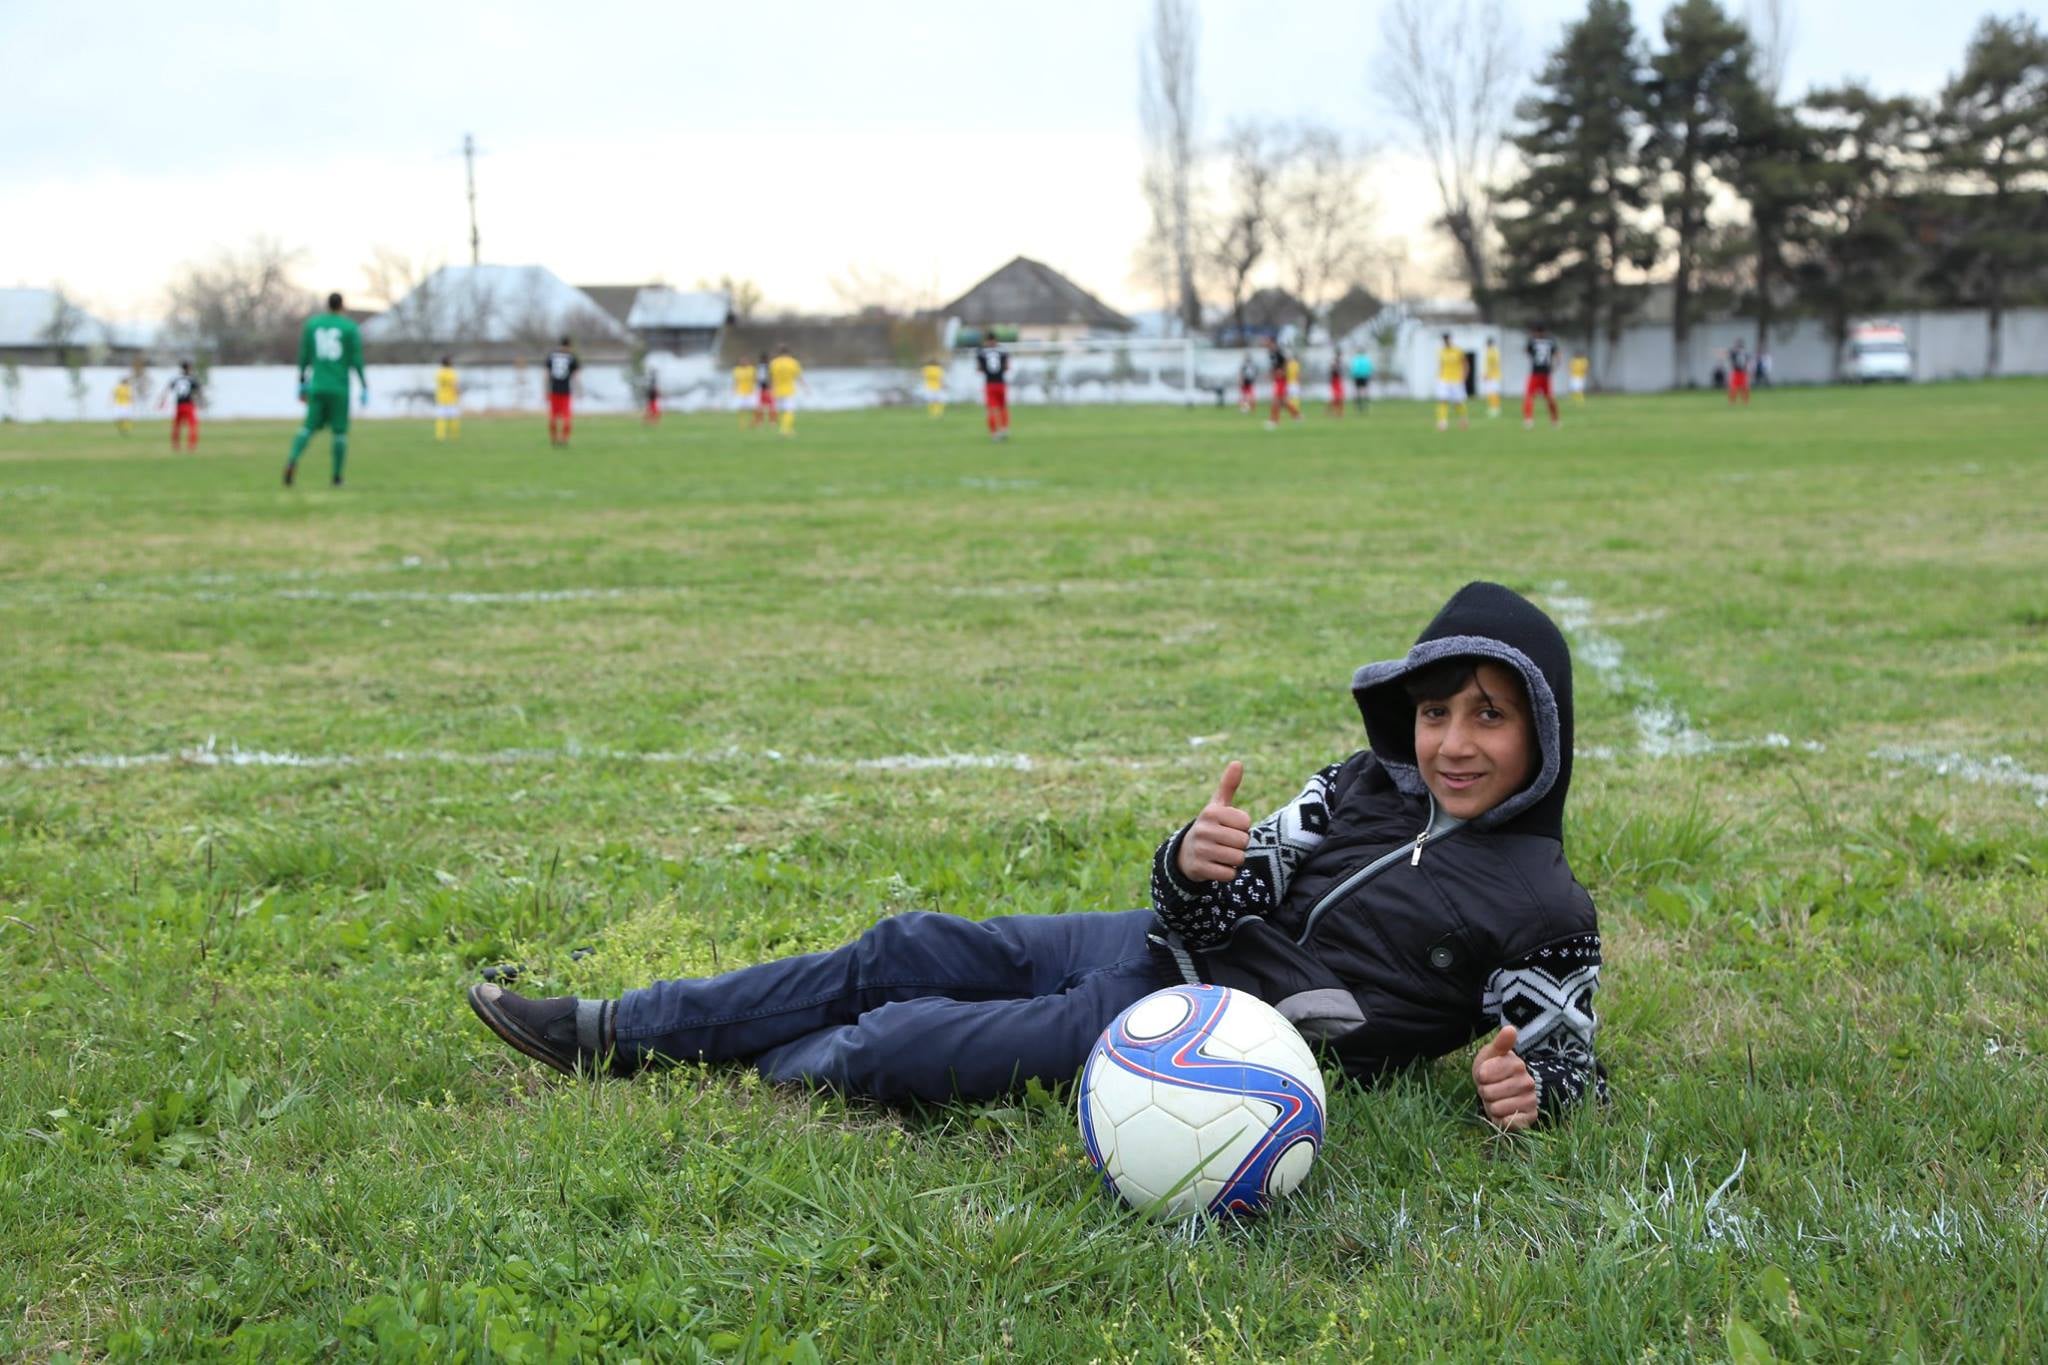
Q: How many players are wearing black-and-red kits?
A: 10